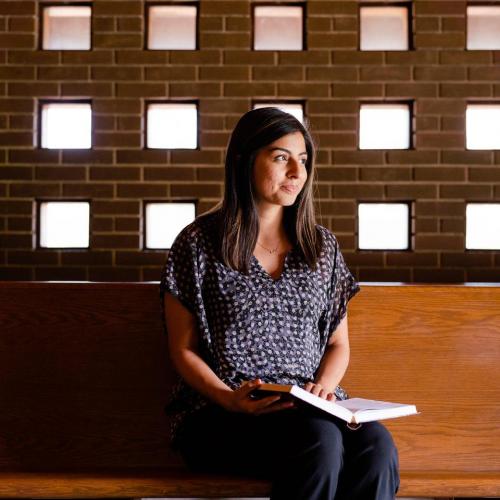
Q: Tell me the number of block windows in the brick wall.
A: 14